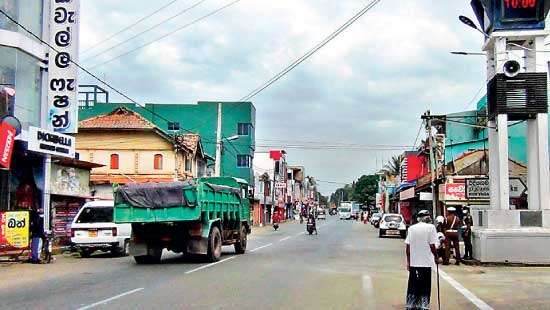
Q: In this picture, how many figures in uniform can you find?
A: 2